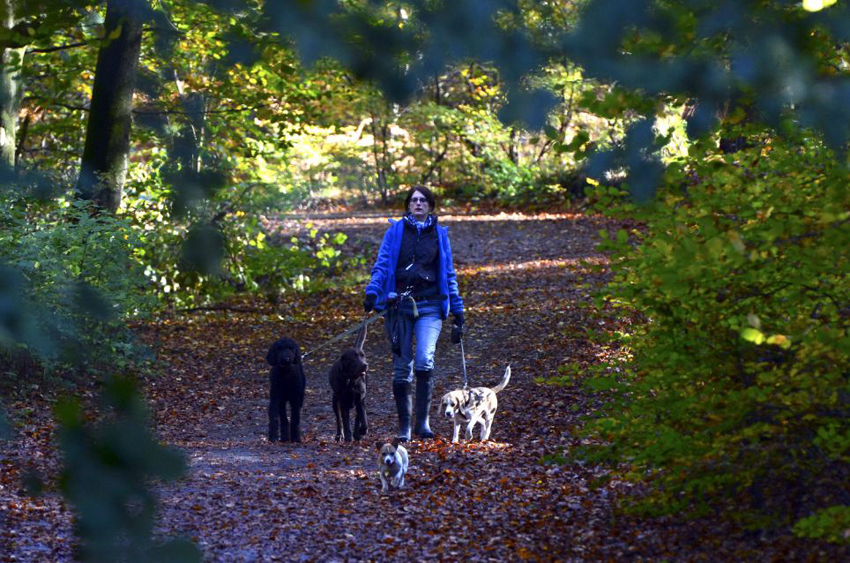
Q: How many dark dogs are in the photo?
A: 2